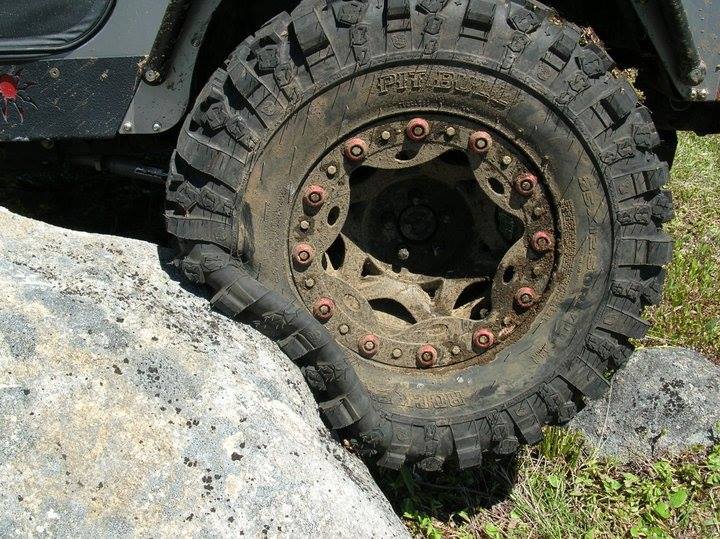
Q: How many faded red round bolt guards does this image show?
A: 12